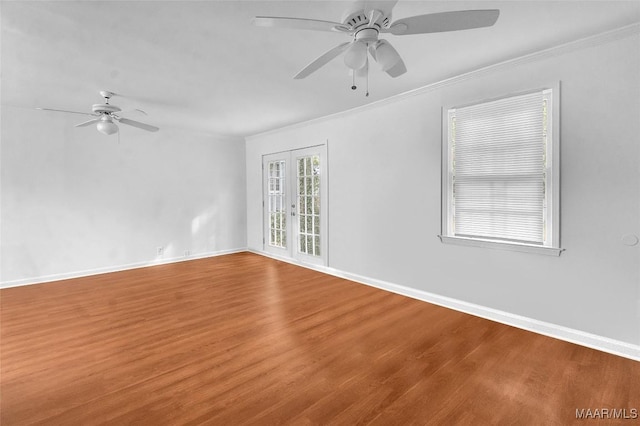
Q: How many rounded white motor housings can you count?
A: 2